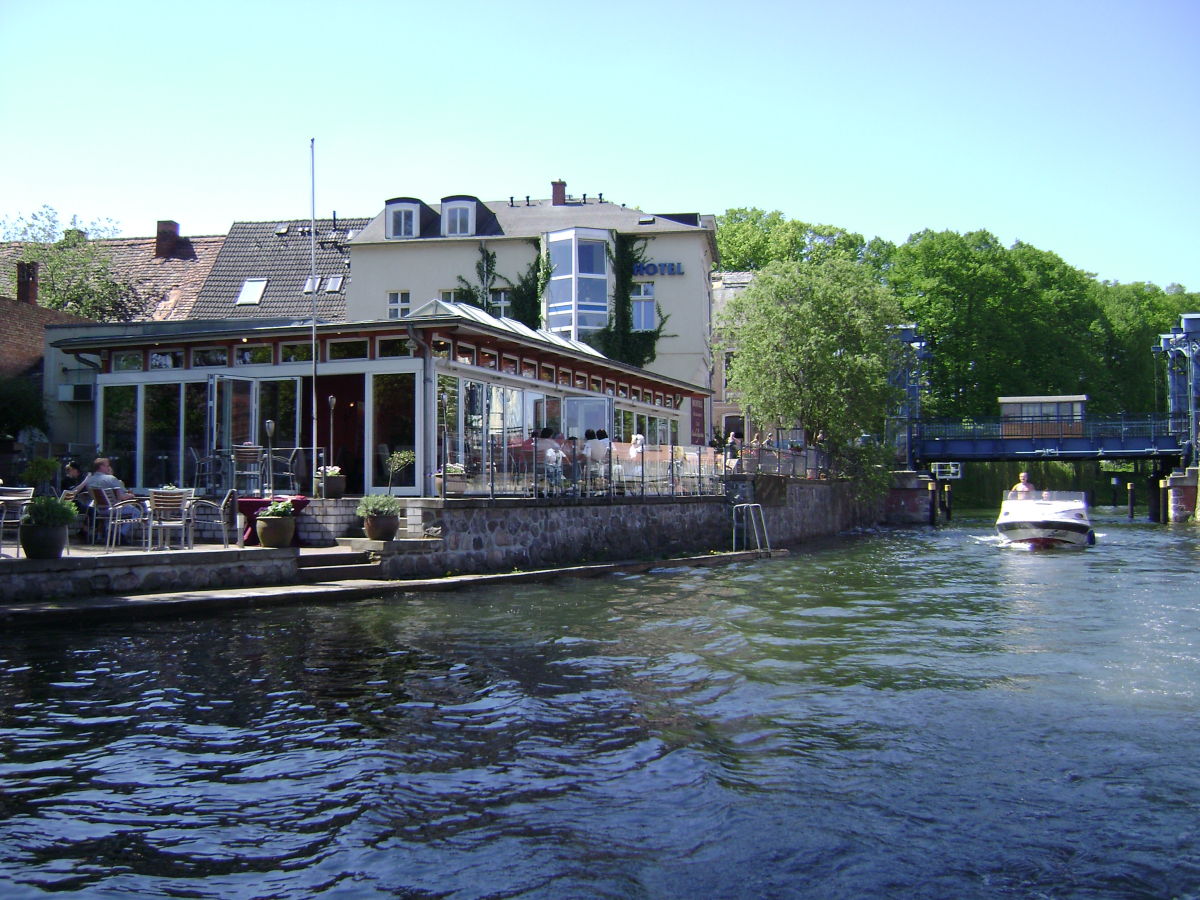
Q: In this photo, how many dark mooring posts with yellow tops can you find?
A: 4